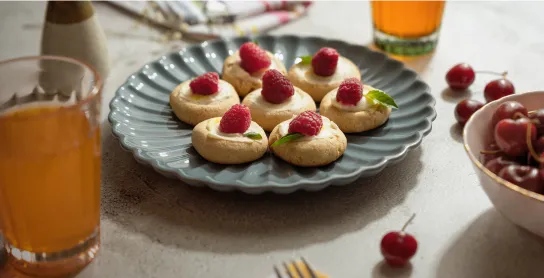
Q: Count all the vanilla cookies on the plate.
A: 7